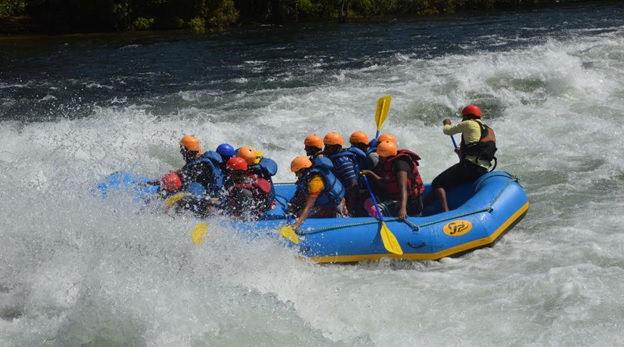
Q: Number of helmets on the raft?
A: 12